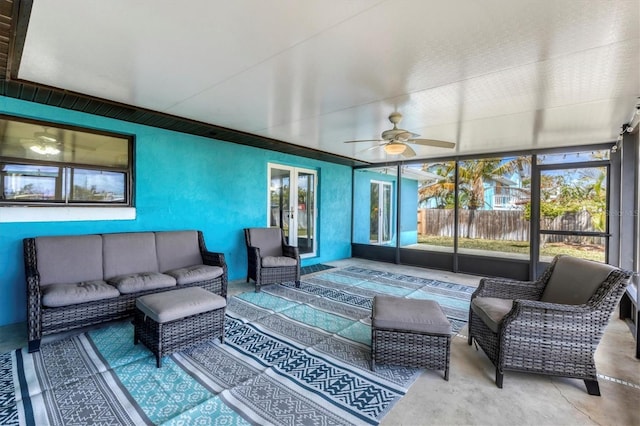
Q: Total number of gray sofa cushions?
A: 6